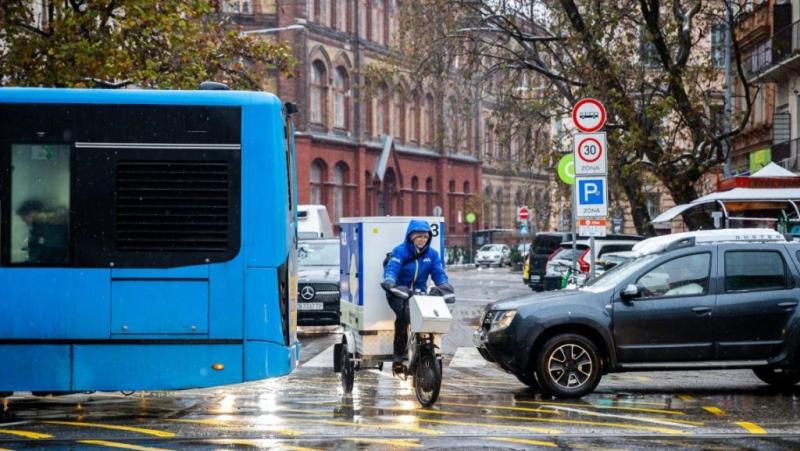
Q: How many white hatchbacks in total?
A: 1